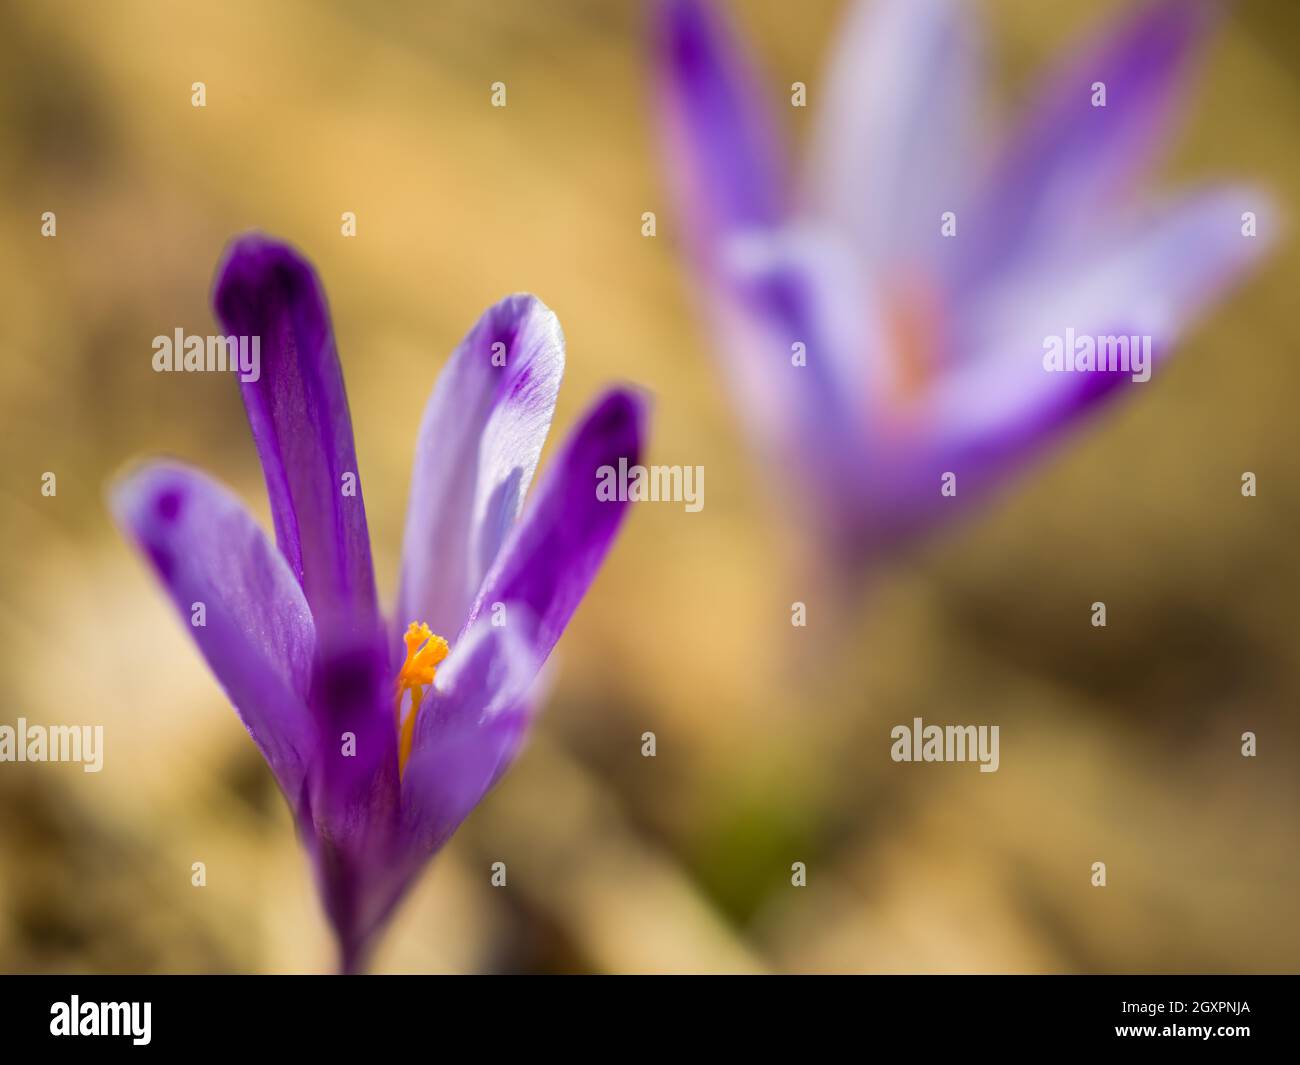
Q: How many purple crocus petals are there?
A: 12